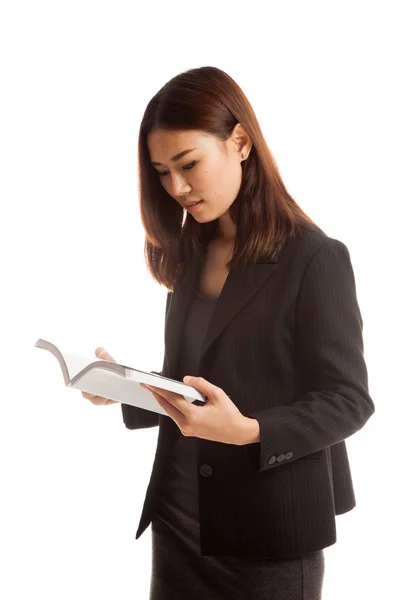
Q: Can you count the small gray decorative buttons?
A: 3